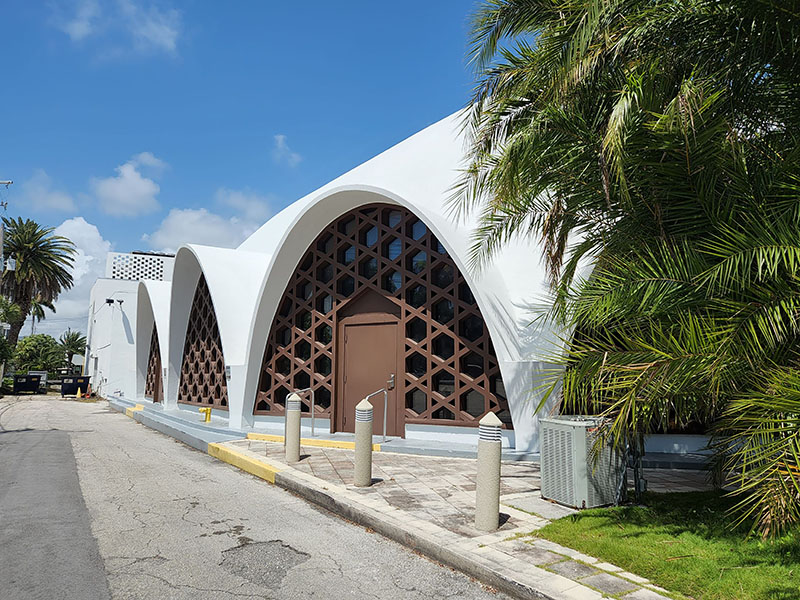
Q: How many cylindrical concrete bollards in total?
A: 3